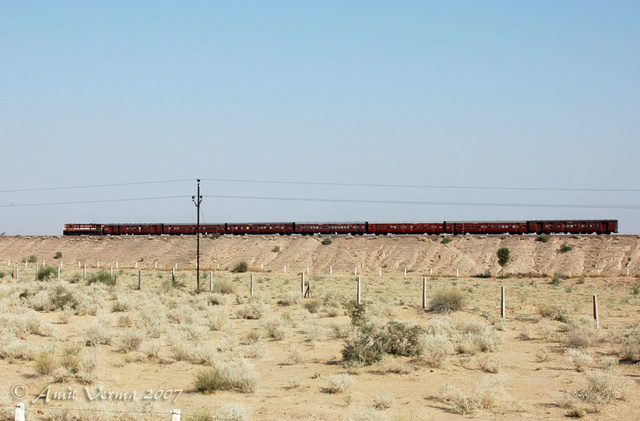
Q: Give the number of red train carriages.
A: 7